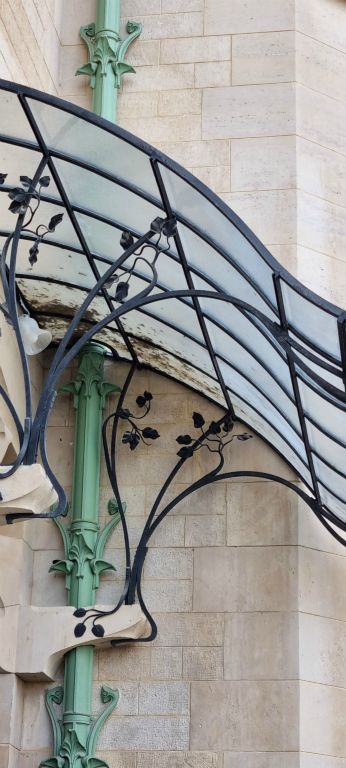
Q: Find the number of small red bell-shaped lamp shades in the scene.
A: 0